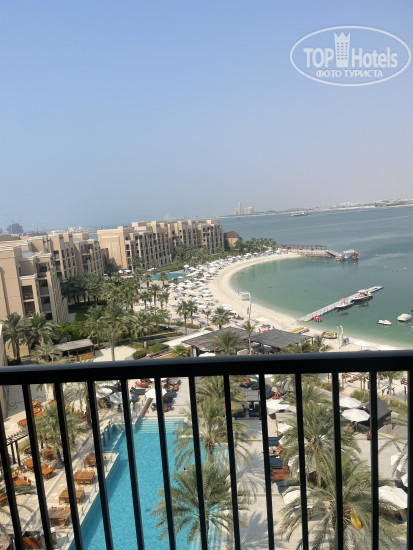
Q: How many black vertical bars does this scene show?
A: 13